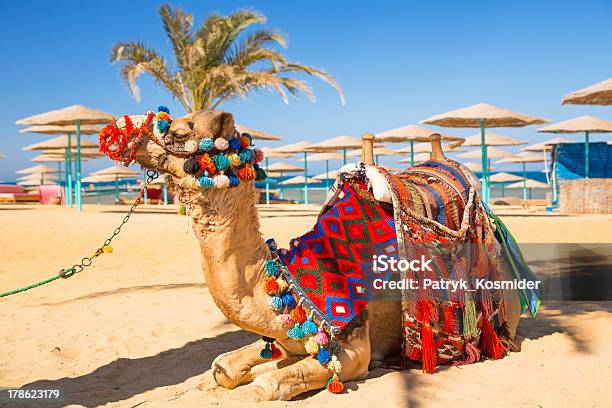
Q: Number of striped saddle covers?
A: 1